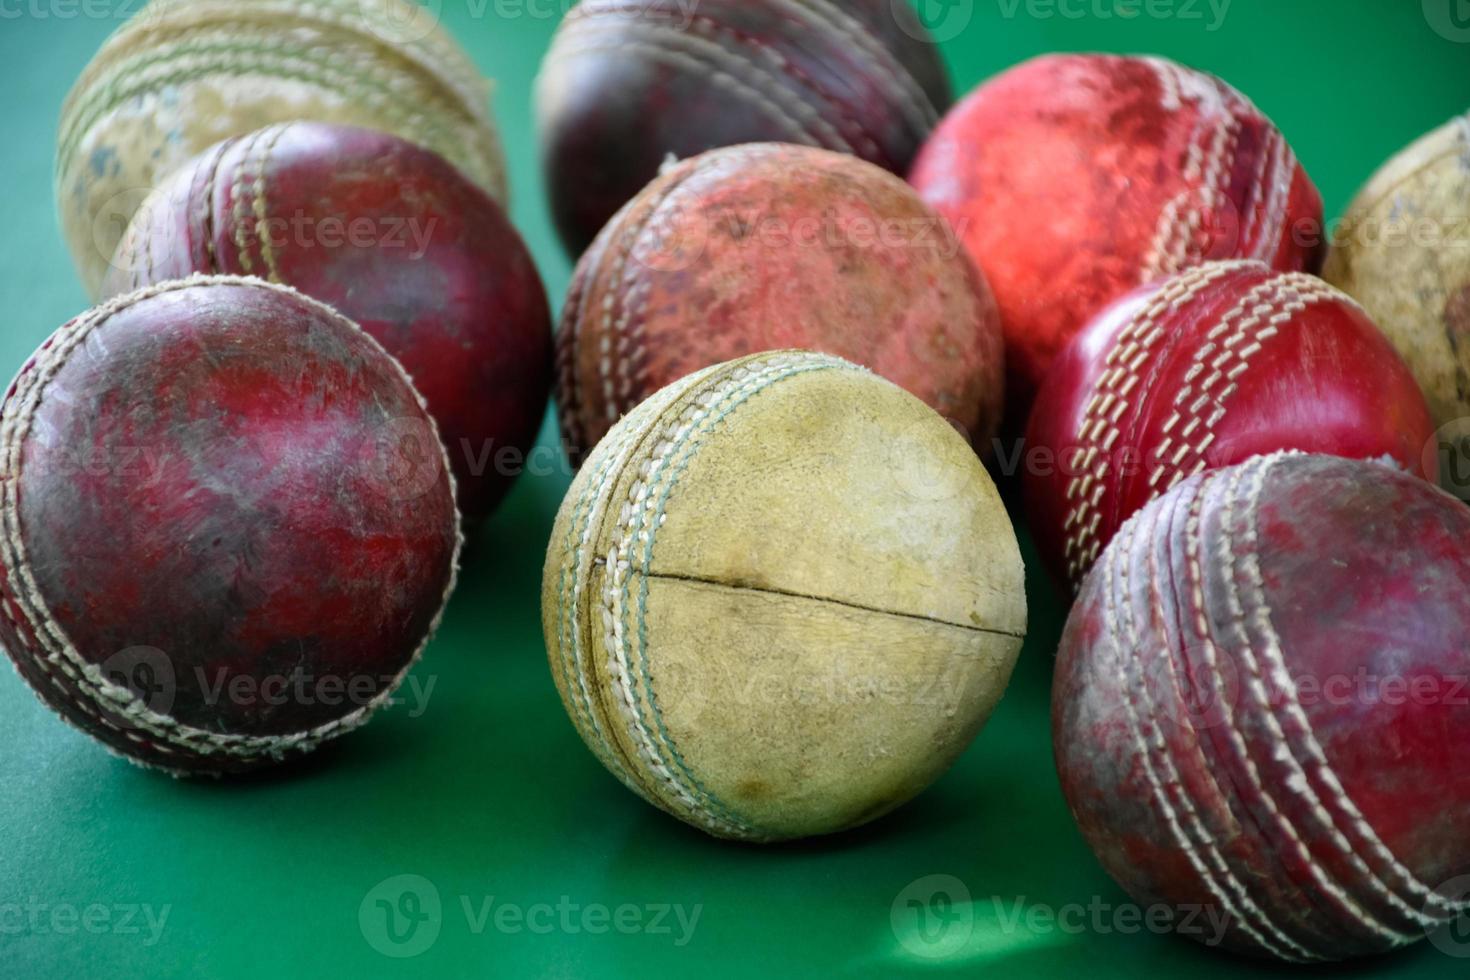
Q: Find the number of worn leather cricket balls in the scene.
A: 10